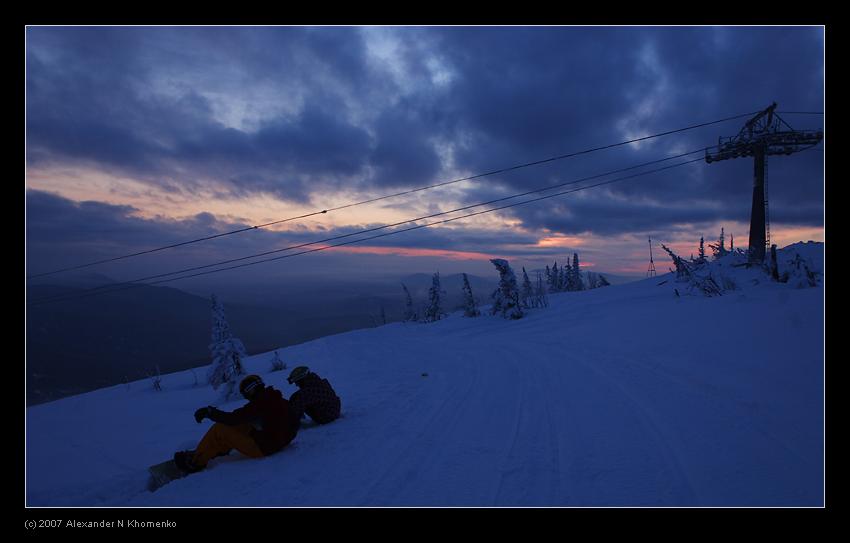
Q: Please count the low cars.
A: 0